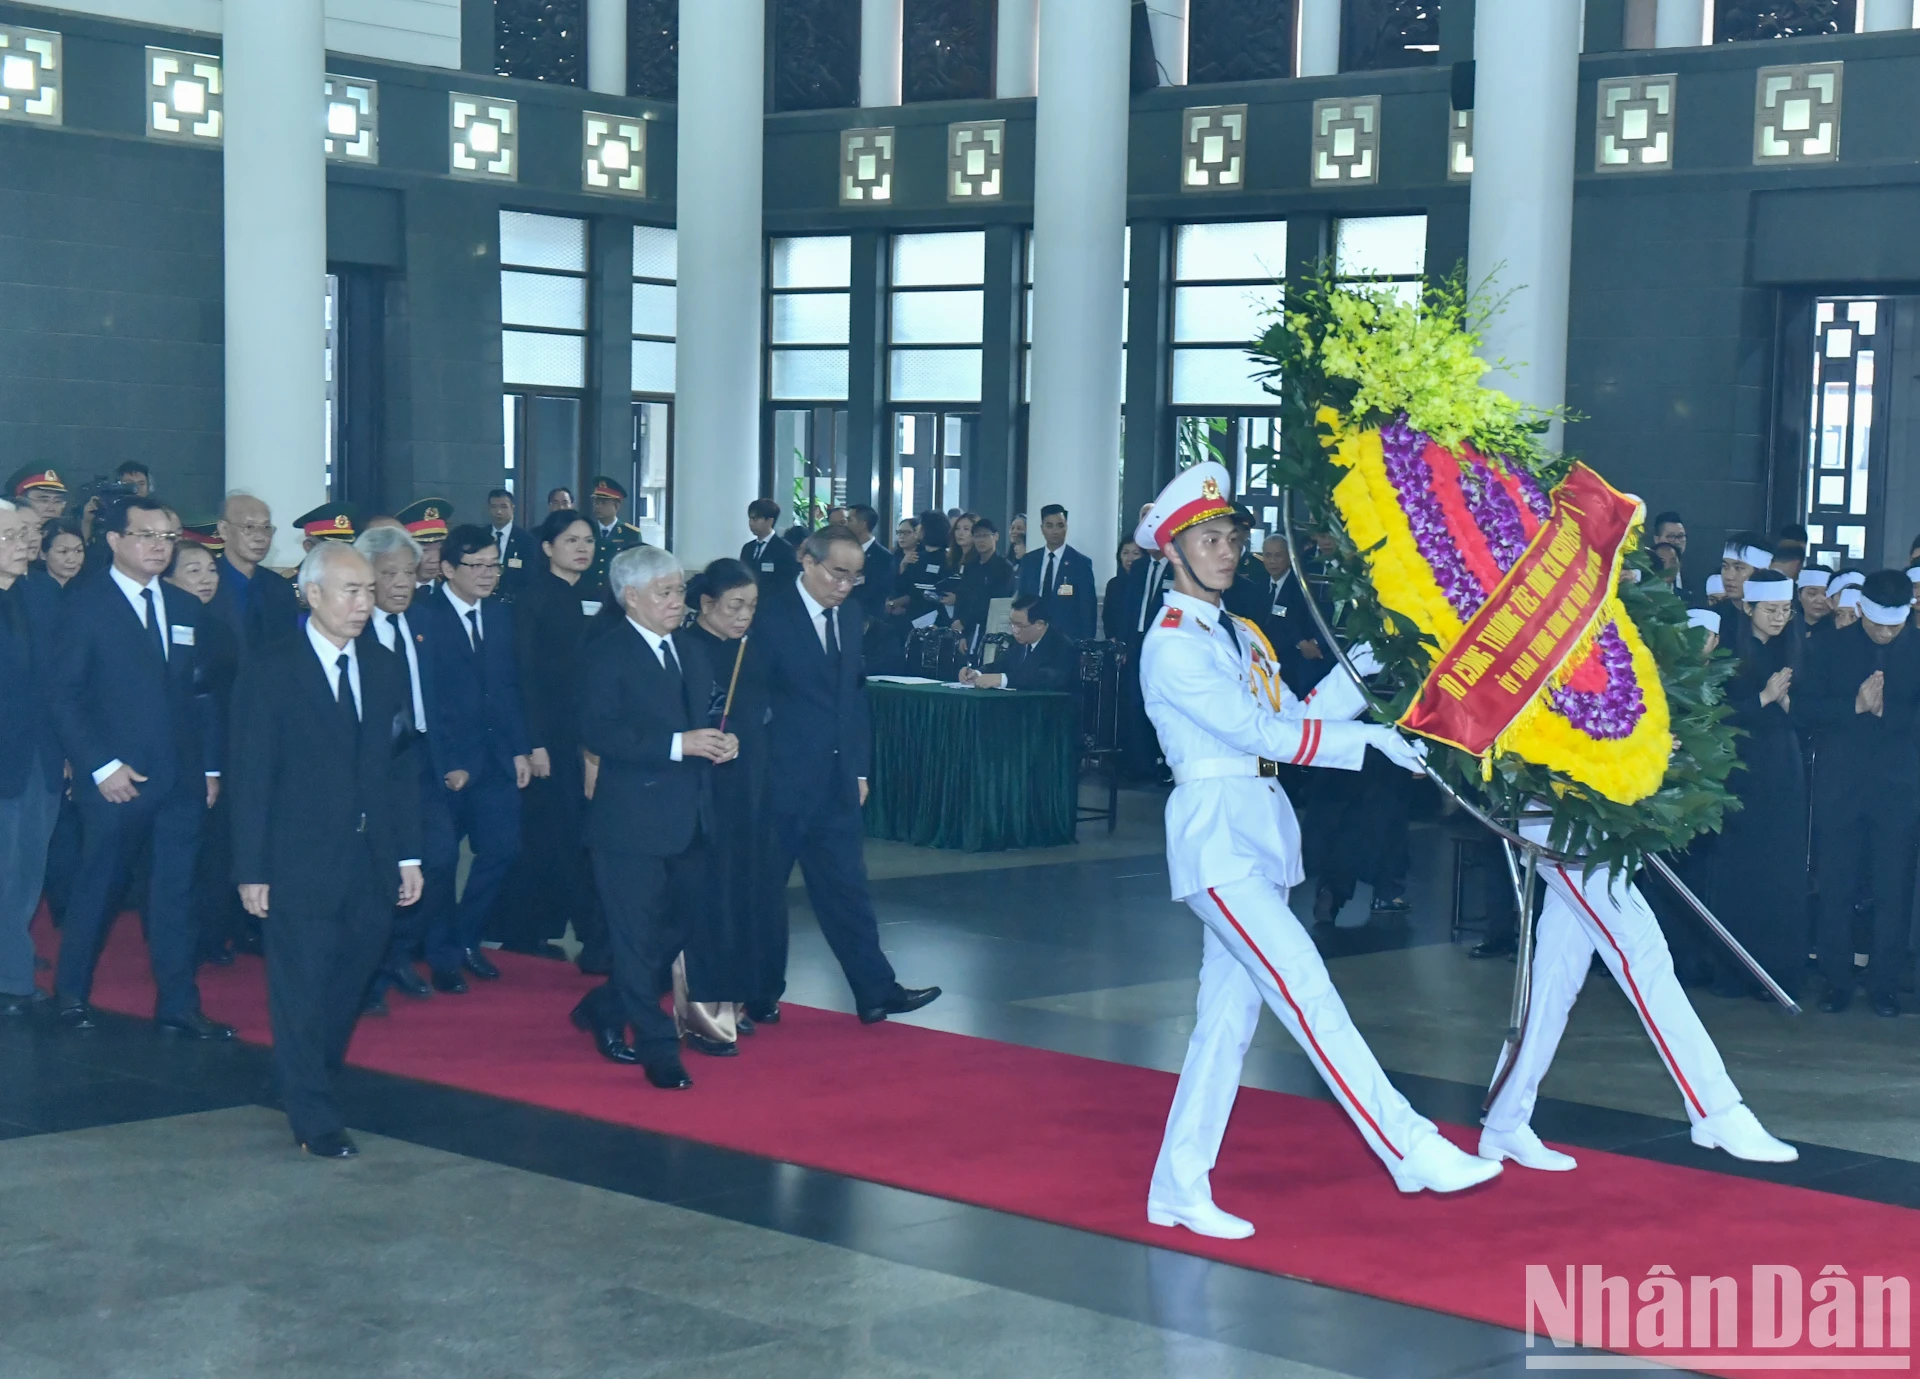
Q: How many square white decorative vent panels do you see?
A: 12